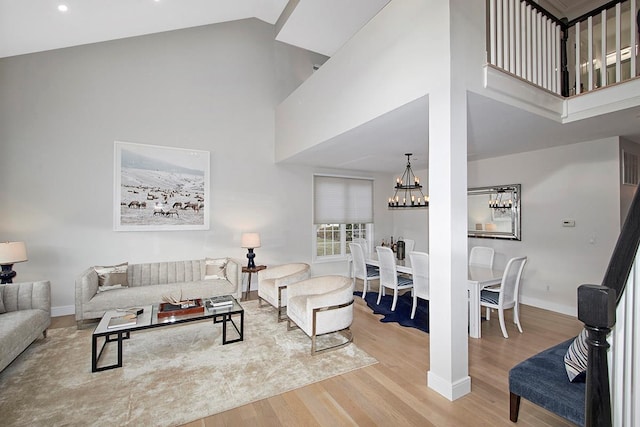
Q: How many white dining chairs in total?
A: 7